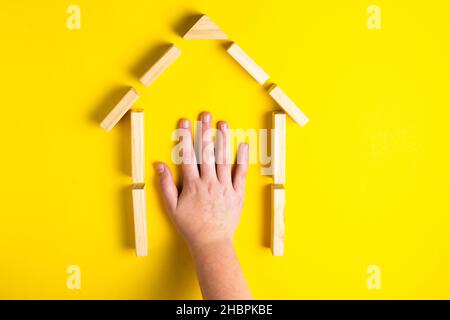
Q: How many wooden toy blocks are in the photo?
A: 9